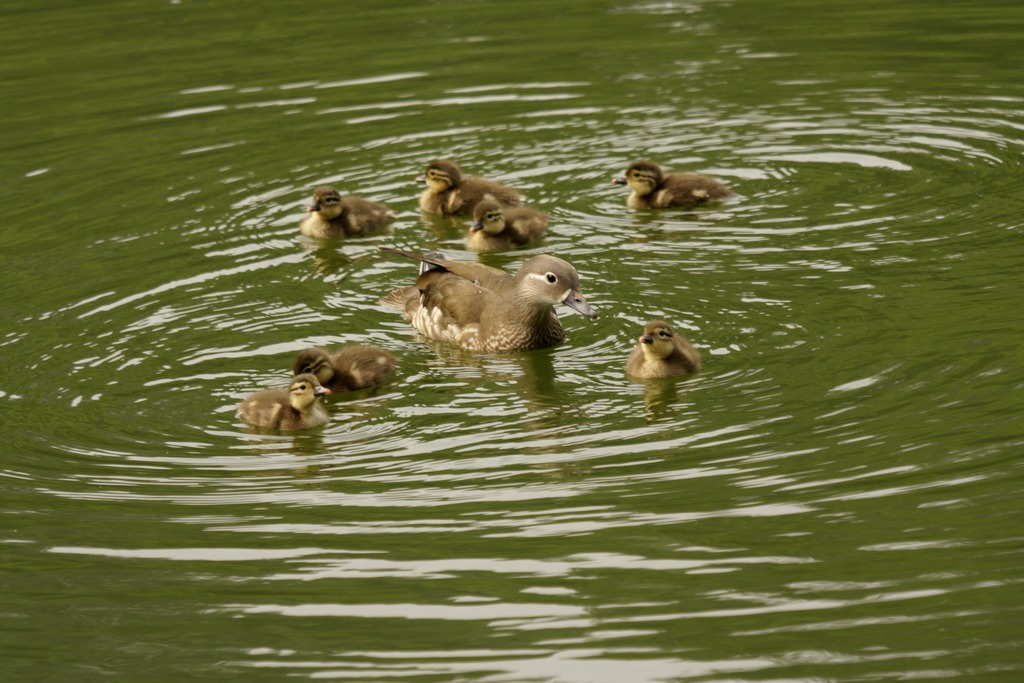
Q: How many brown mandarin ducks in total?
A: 8